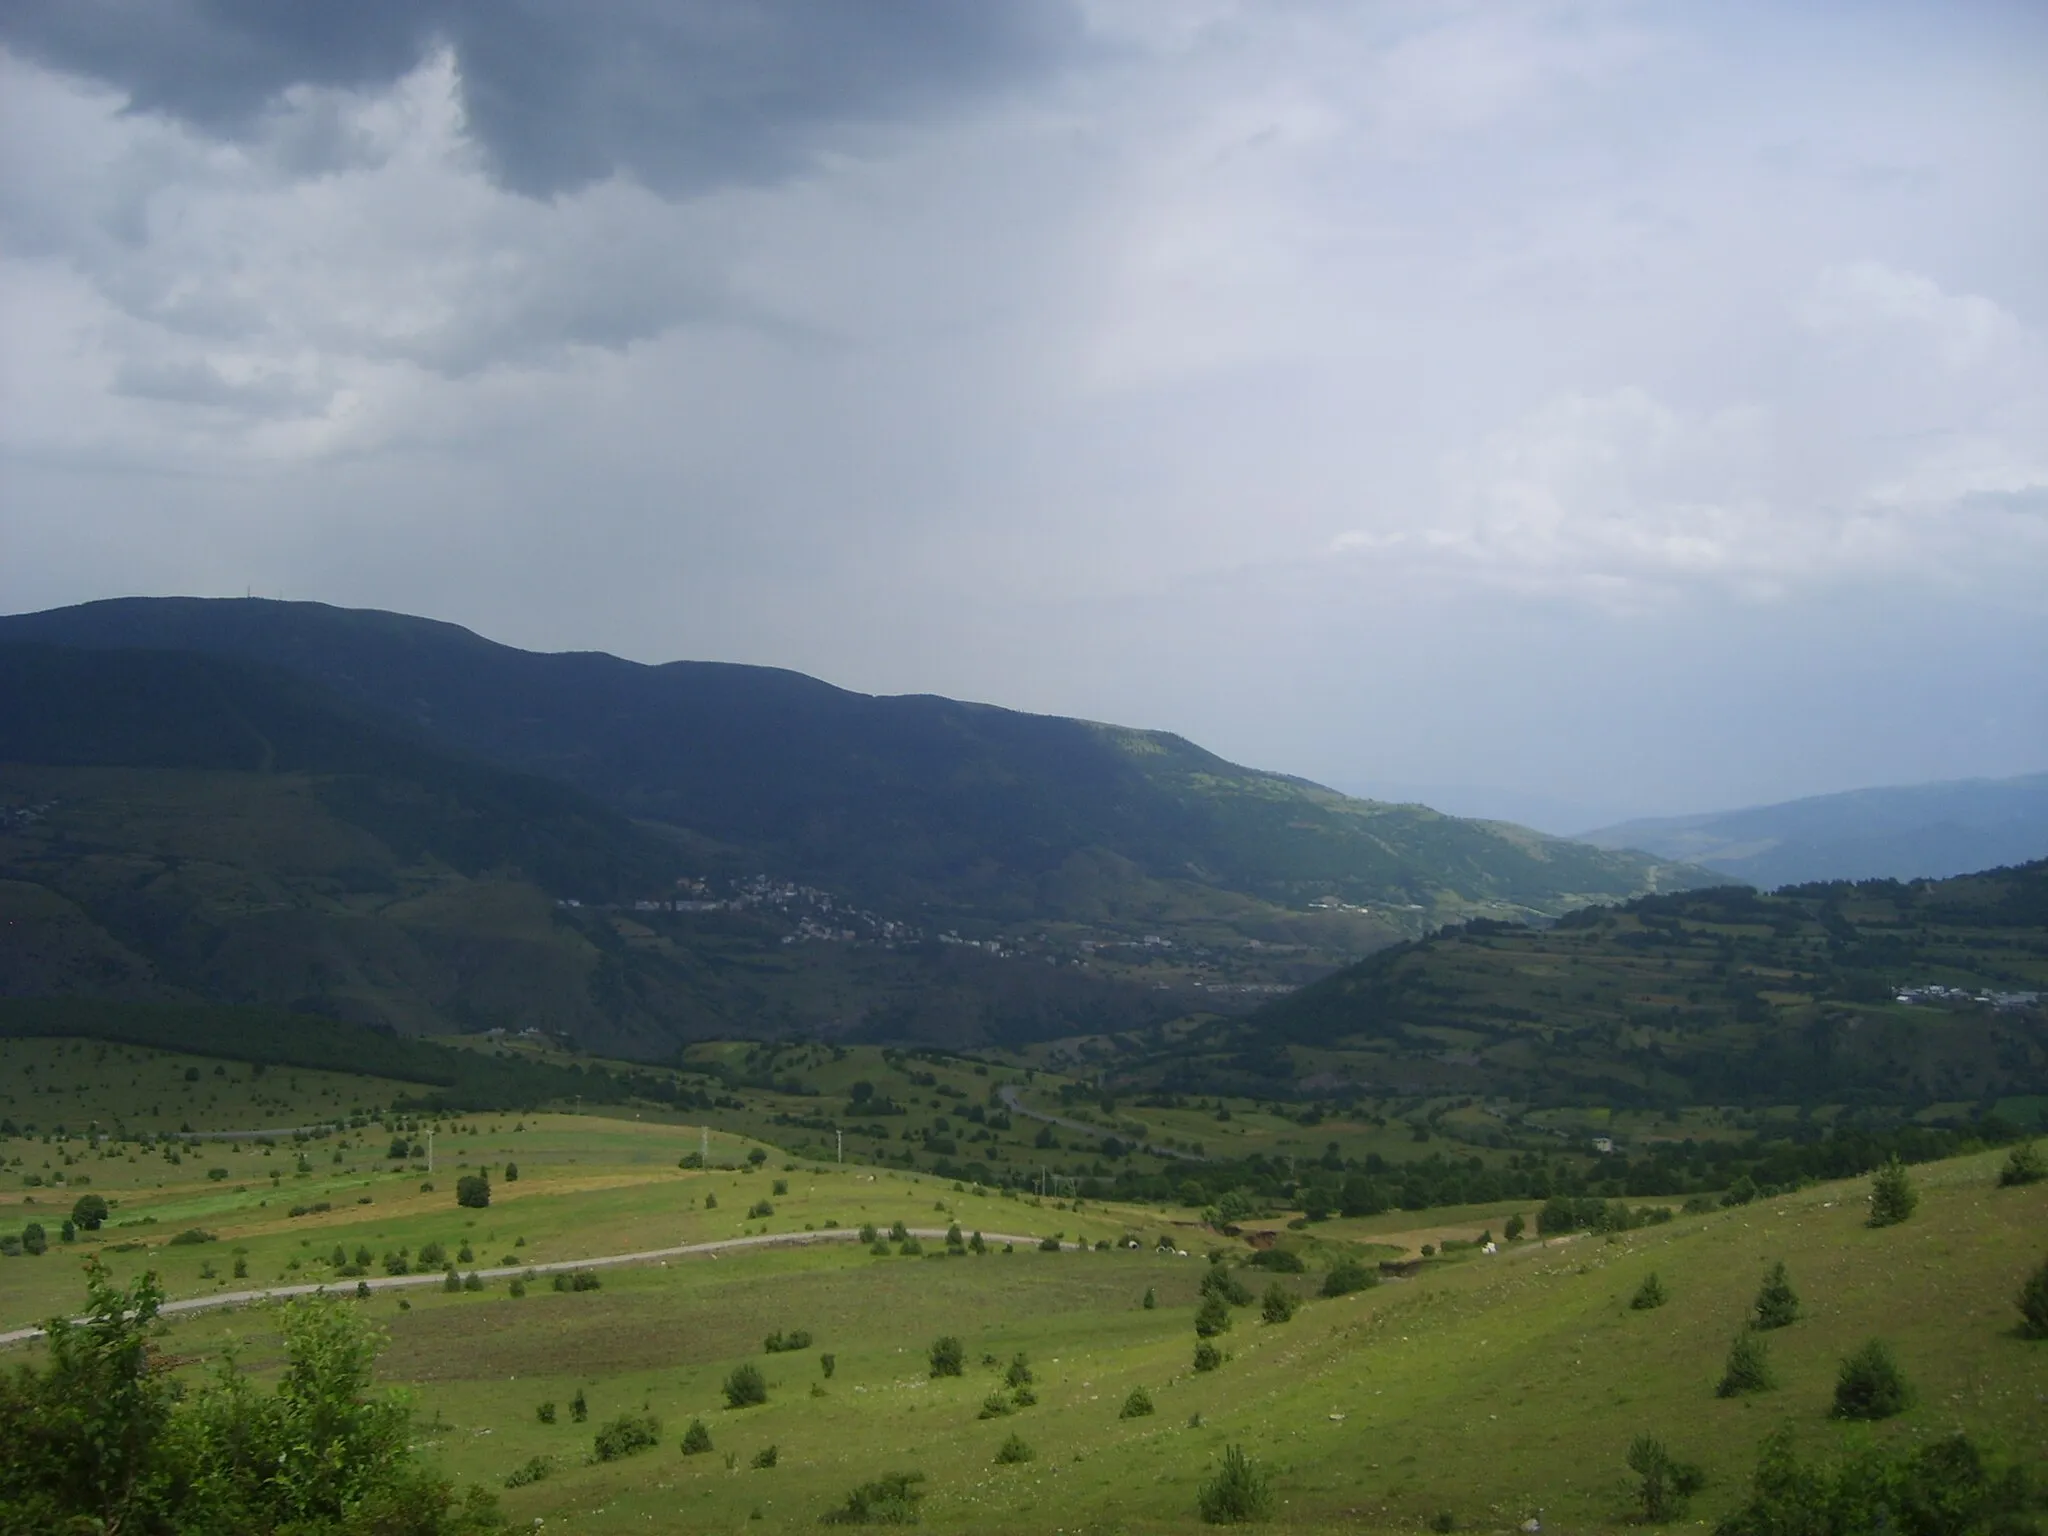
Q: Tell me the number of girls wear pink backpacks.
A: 0